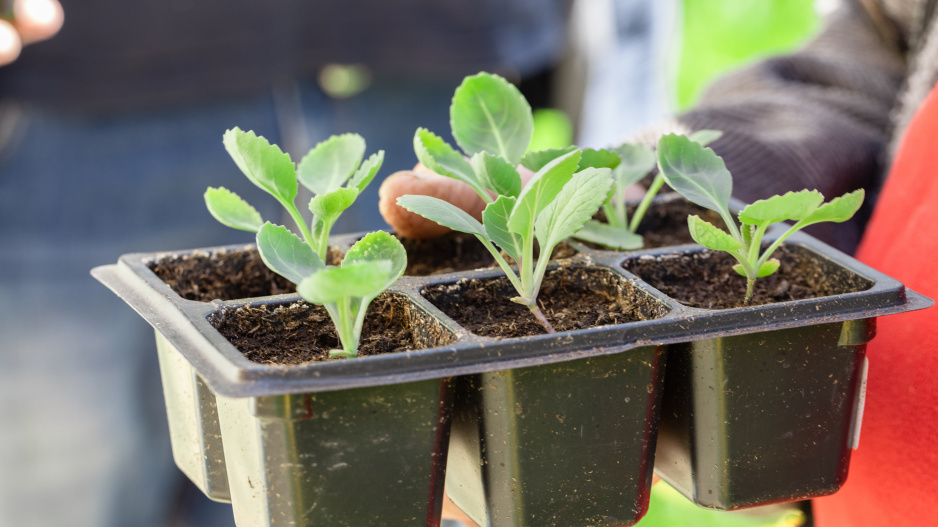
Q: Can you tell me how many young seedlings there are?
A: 6